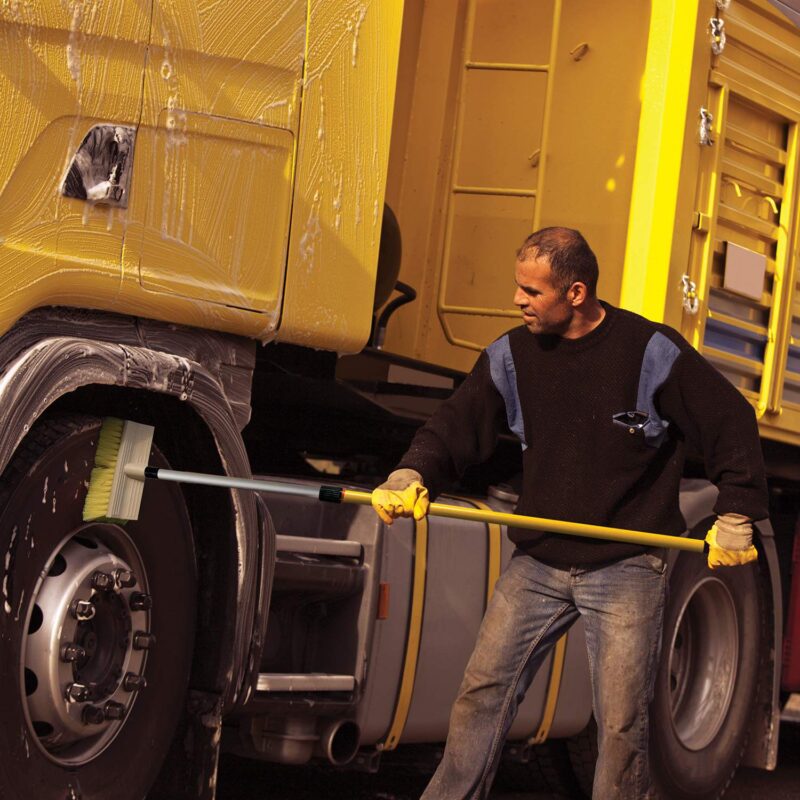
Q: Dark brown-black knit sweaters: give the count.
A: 1